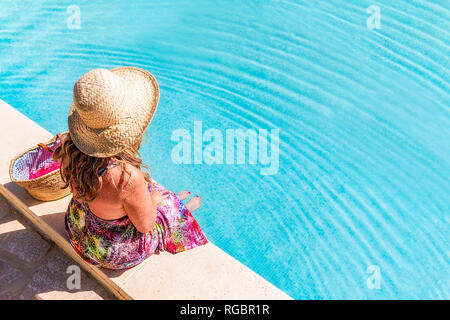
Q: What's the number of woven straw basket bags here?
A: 1